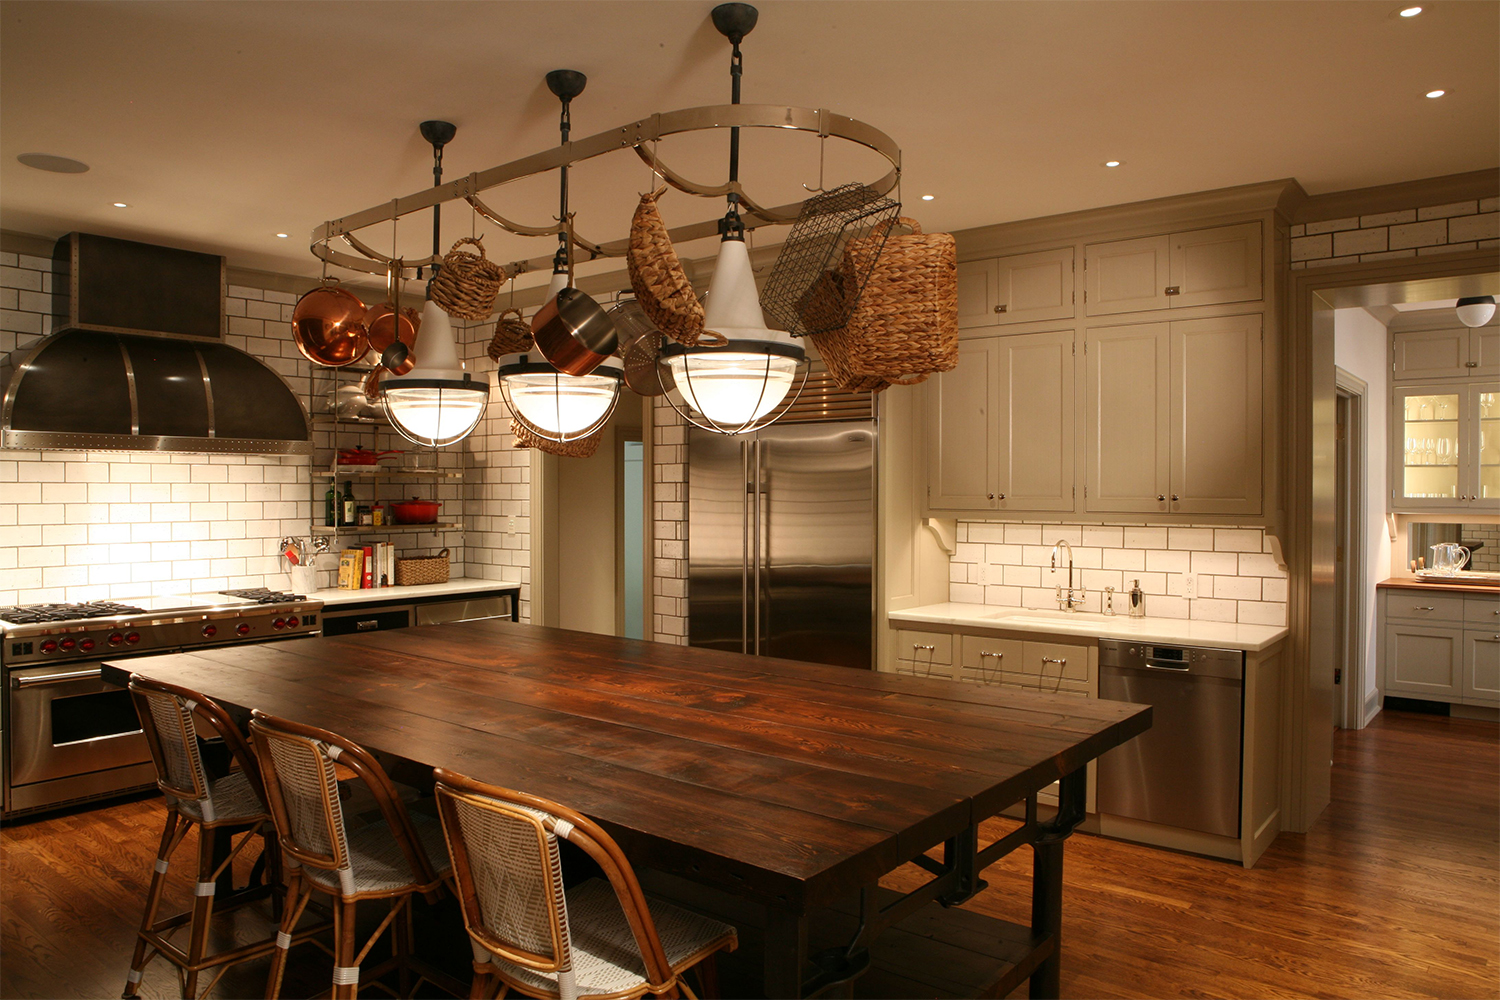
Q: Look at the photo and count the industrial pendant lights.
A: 3